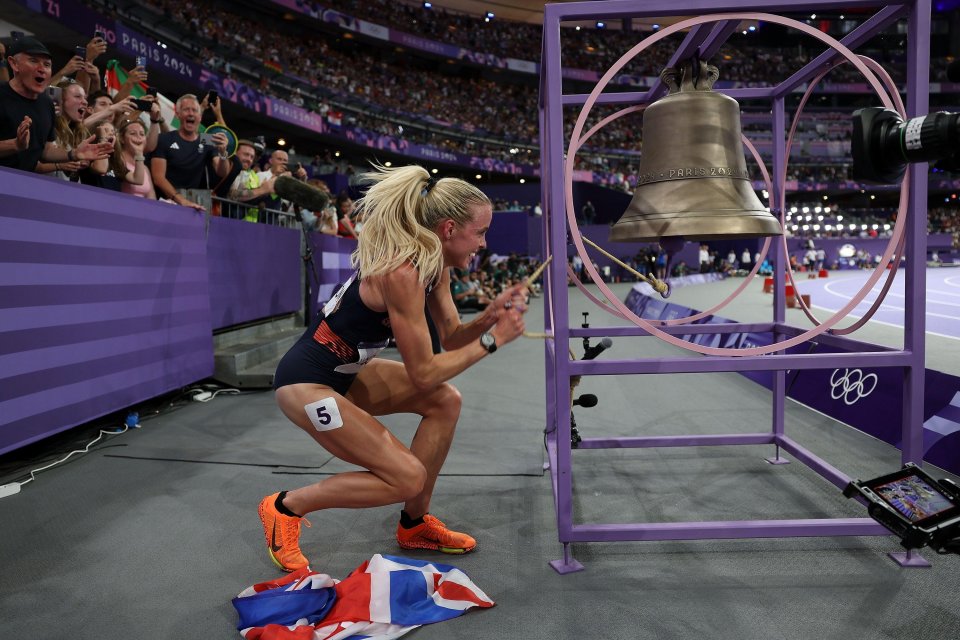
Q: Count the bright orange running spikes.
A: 2